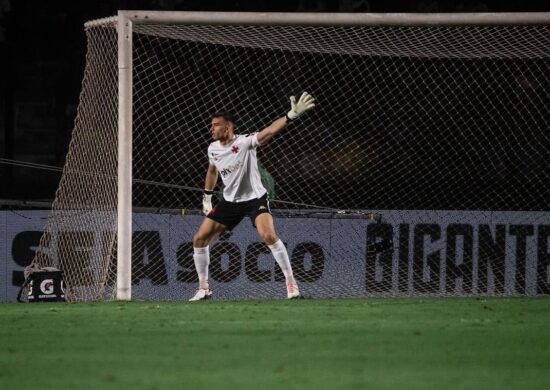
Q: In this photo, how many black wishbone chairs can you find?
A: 0